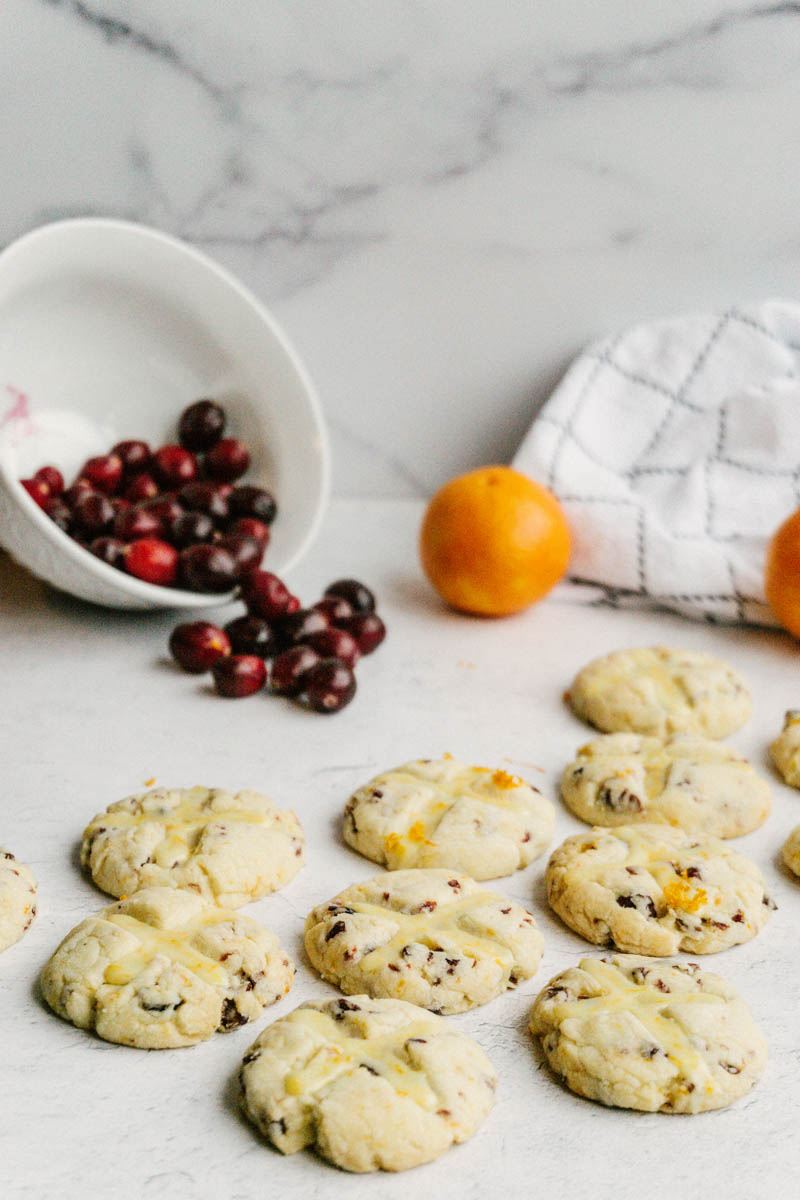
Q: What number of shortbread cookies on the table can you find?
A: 12